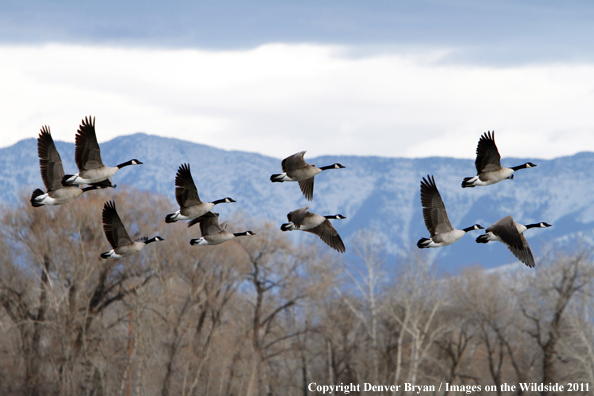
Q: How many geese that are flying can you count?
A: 10